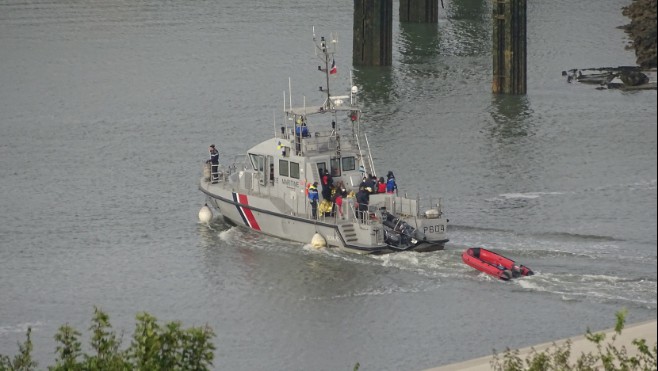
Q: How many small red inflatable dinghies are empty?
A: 1